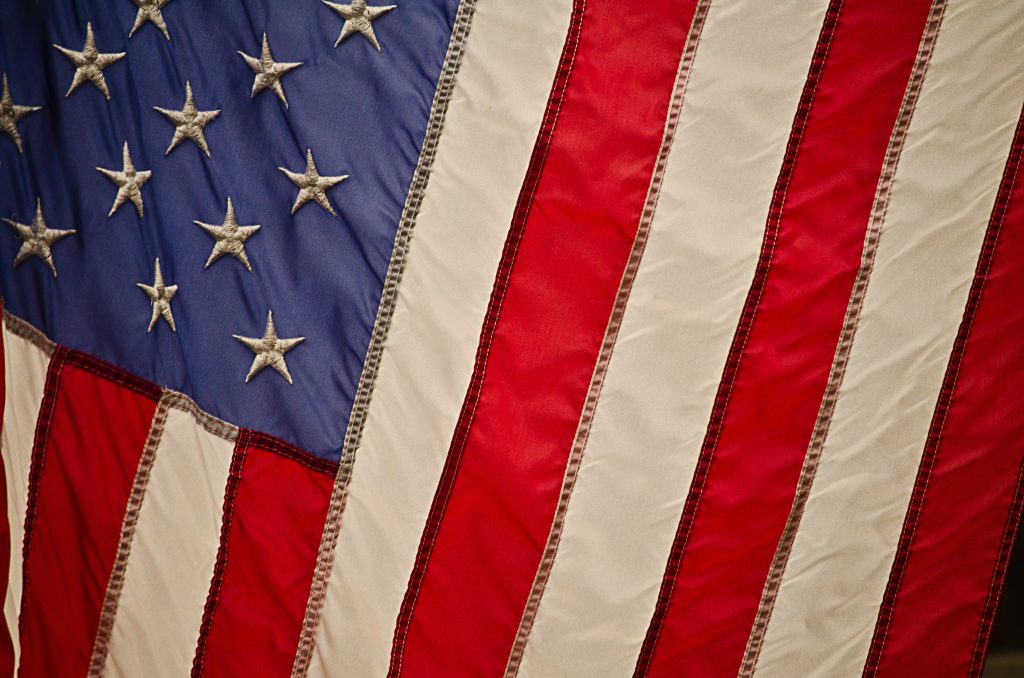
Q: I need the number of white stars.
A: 12